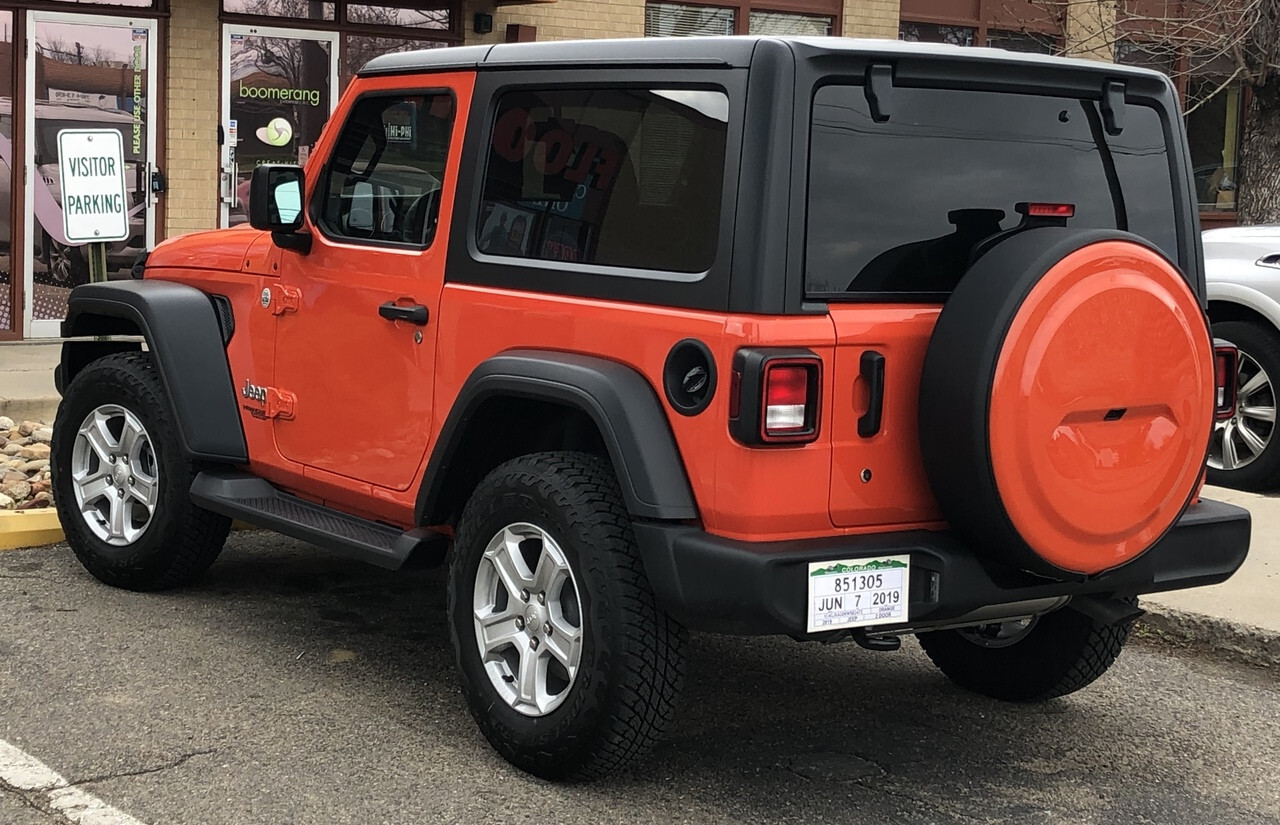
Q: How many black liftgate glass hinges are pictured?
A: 2